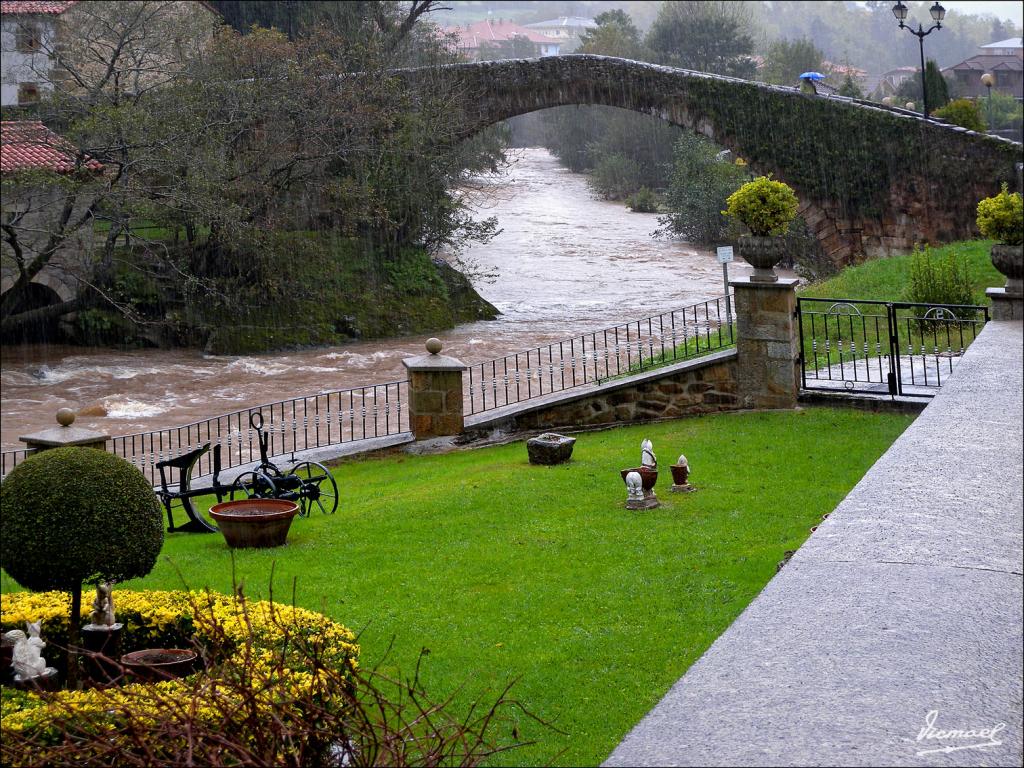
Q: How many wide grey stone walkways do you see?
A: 1